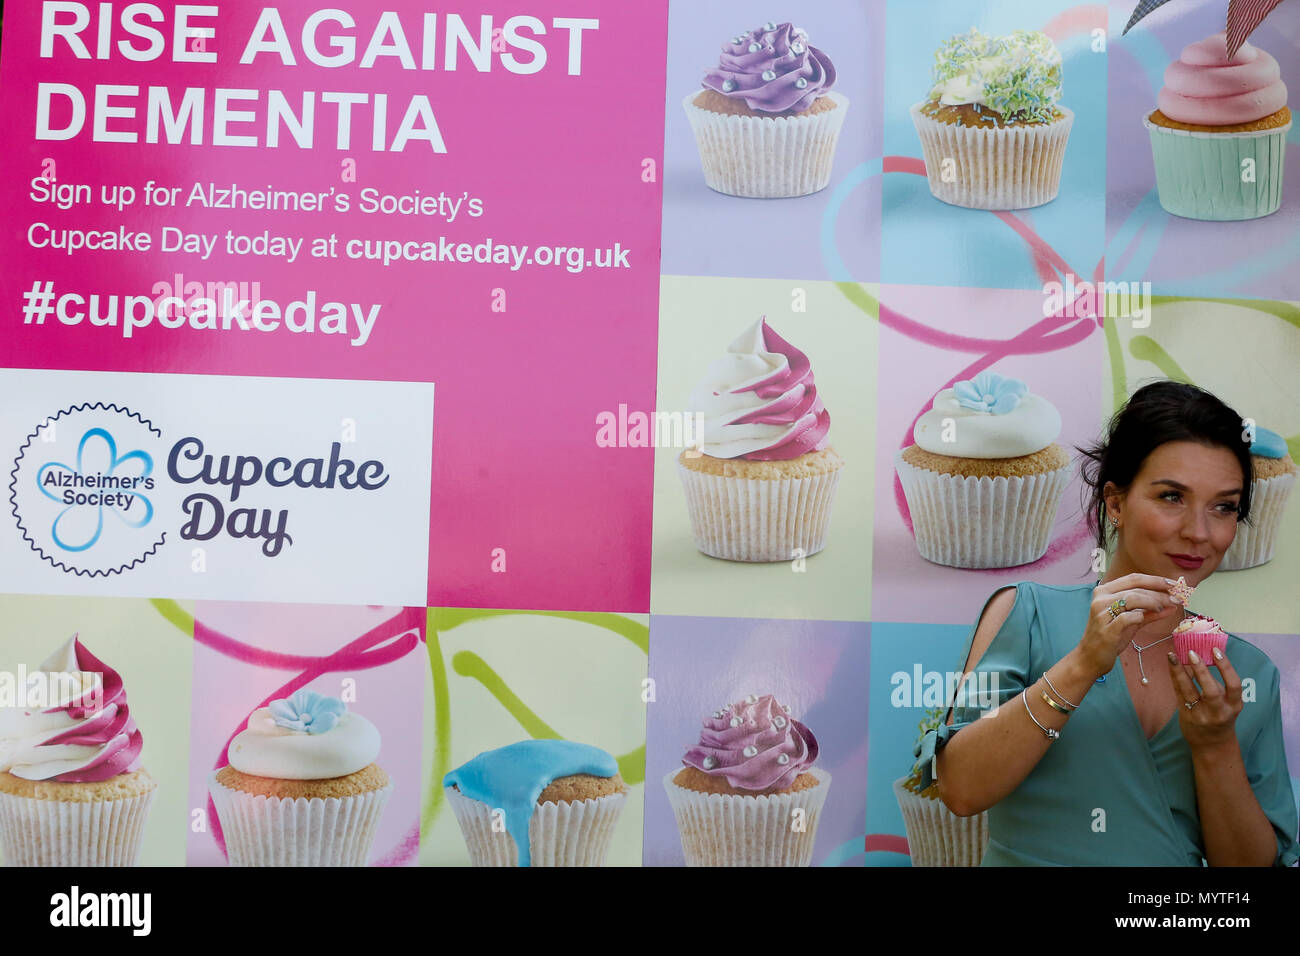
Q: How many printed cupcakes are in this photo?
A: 11